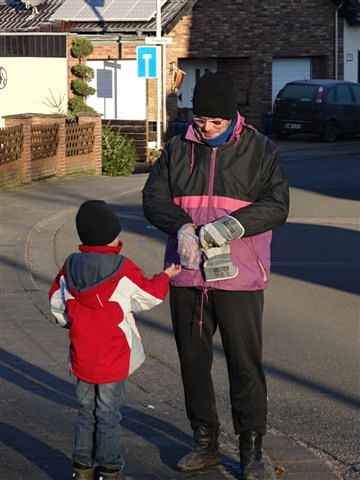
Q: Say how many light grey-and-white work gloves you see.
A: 2